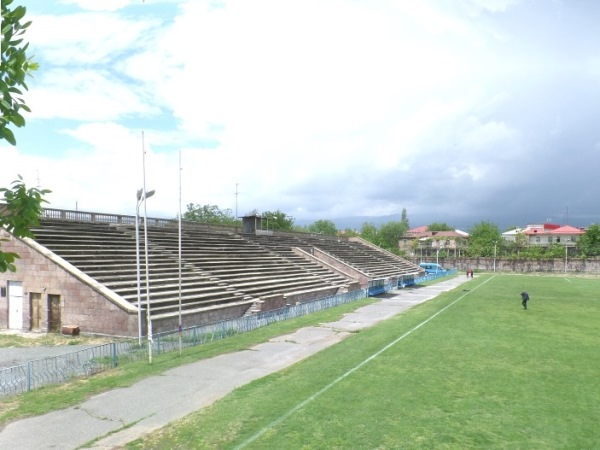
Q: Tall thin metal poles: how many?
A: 3